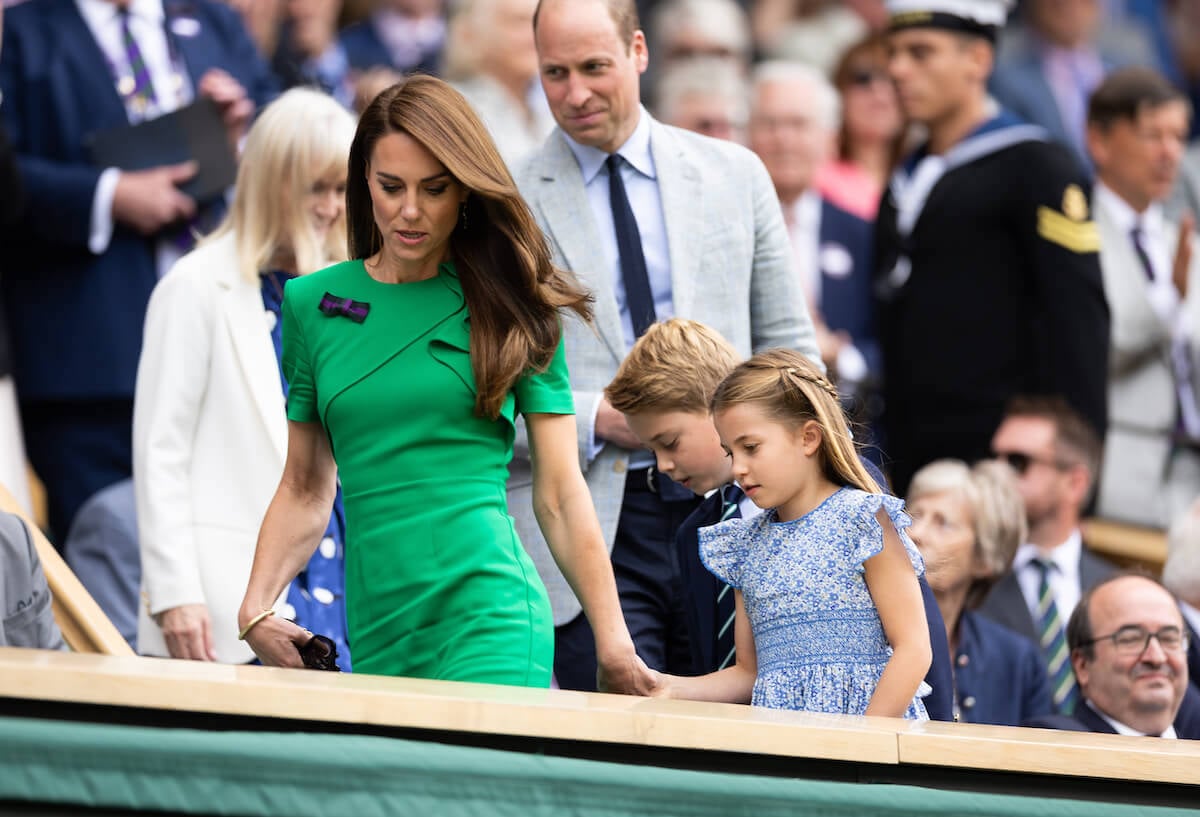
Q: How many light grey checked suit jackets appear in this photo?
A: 1